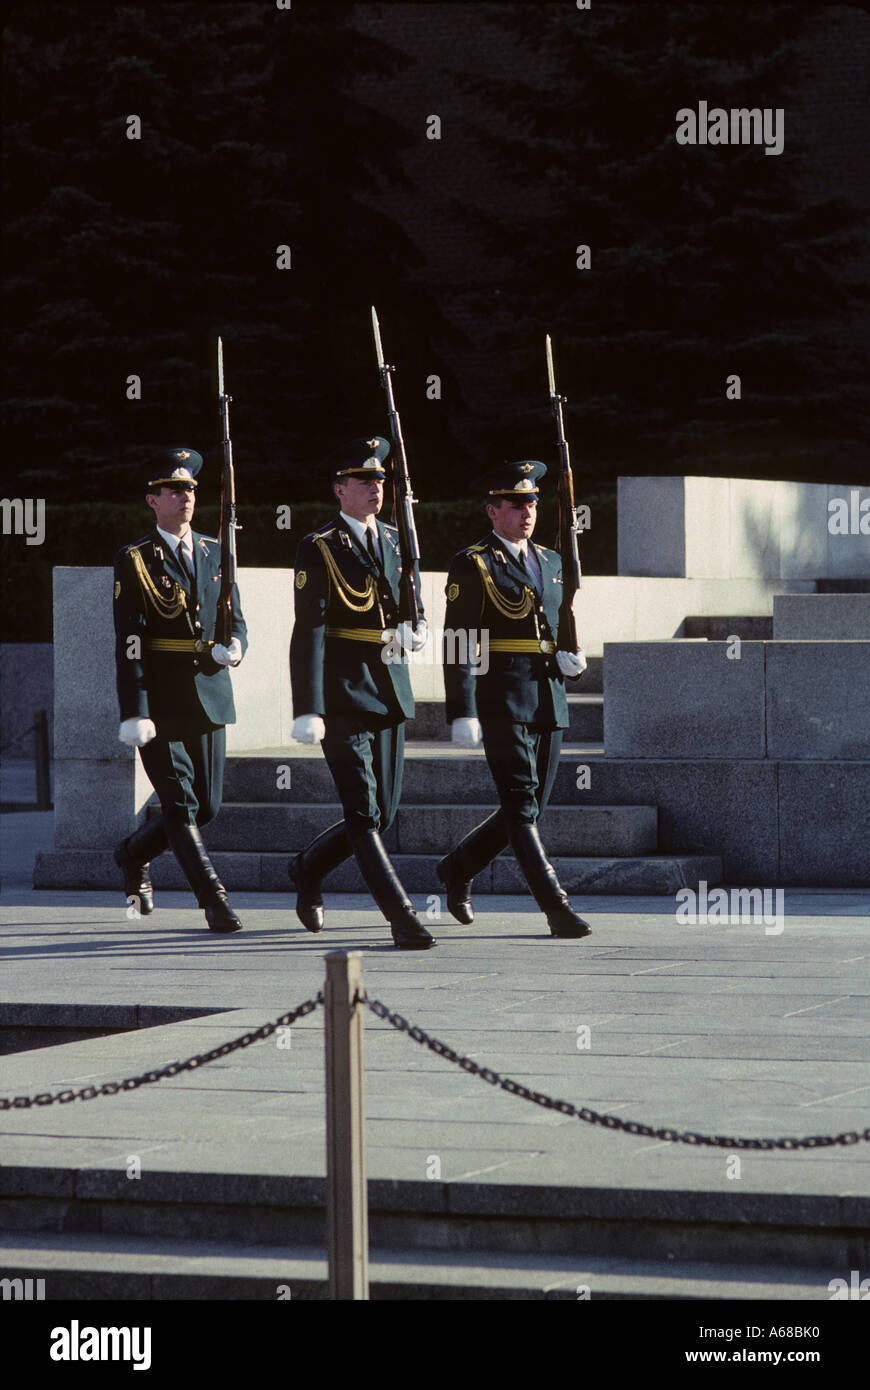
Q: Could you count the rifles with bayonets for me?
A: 3